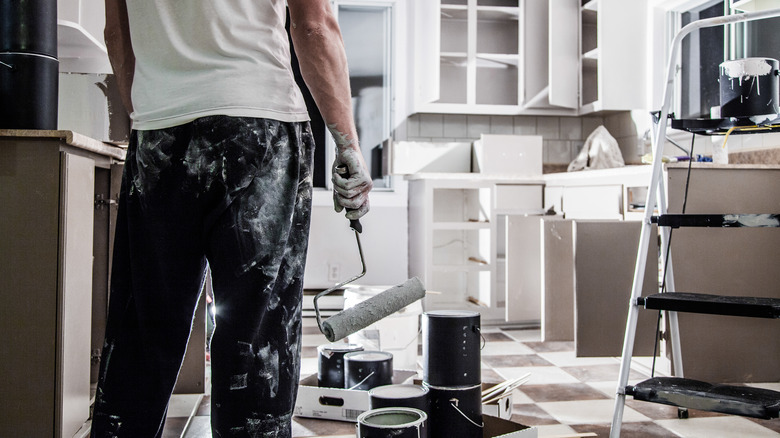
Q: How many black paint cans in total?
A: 9